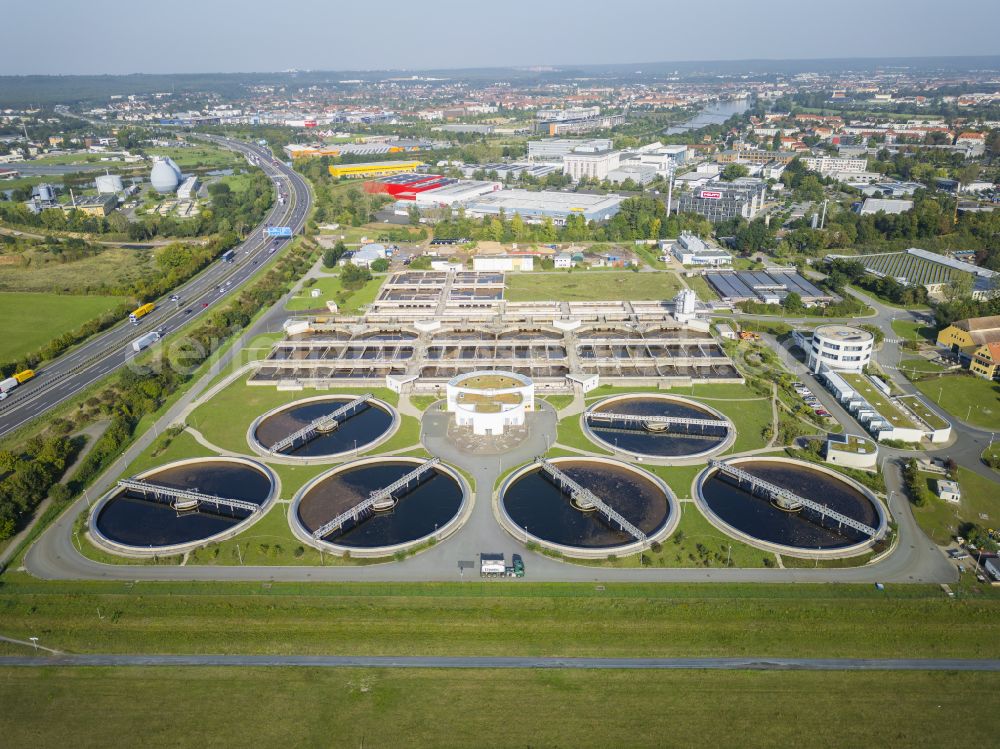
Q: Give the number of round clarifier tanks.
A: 6